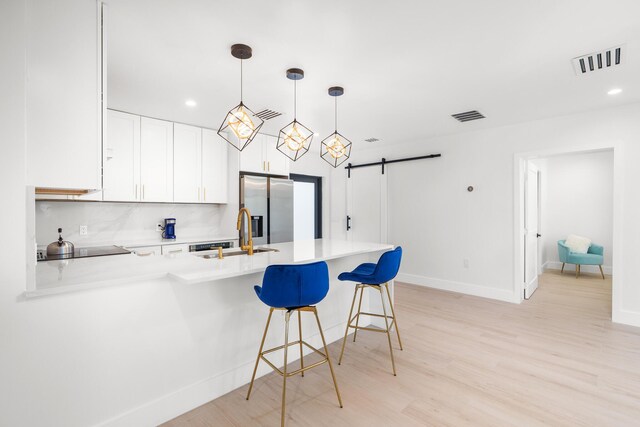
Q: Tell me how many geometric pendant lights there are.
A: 3